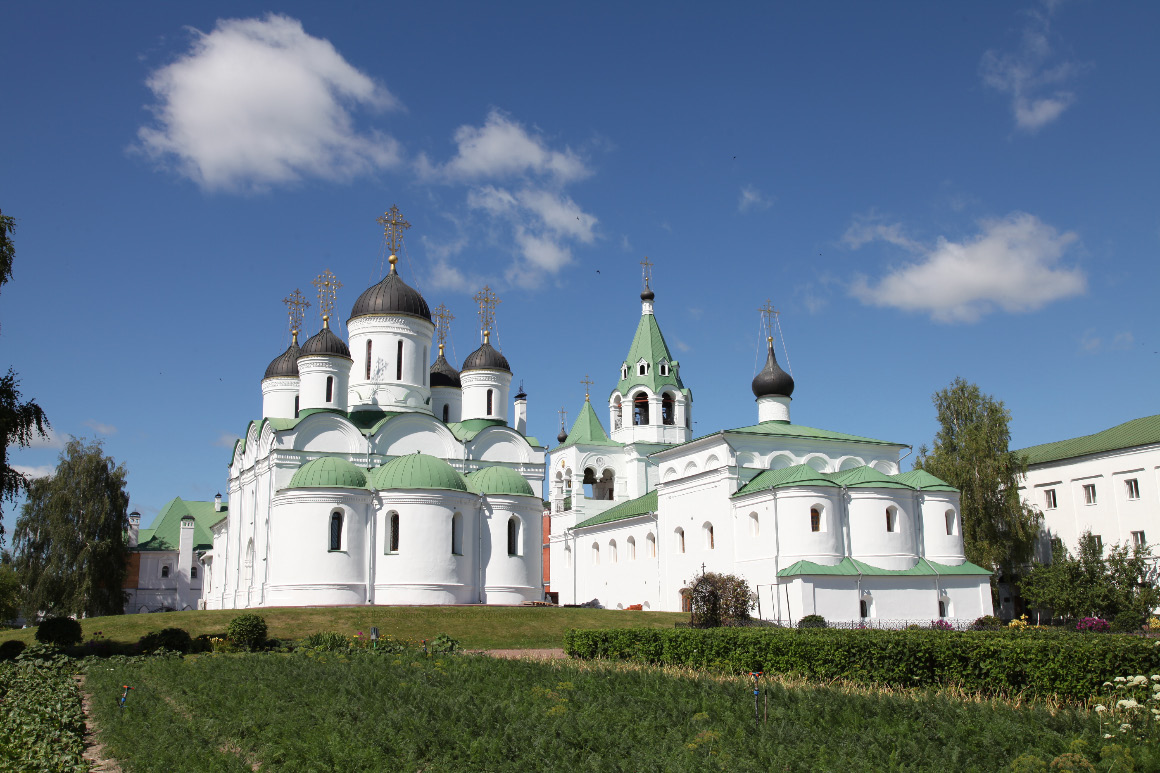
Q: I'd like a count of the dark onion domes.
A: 8